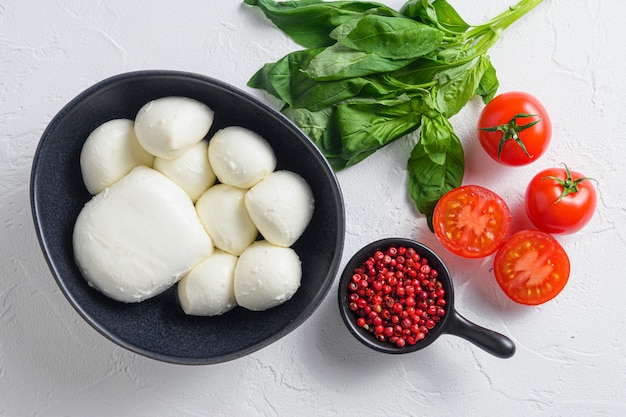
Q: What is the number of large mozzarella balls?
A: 1